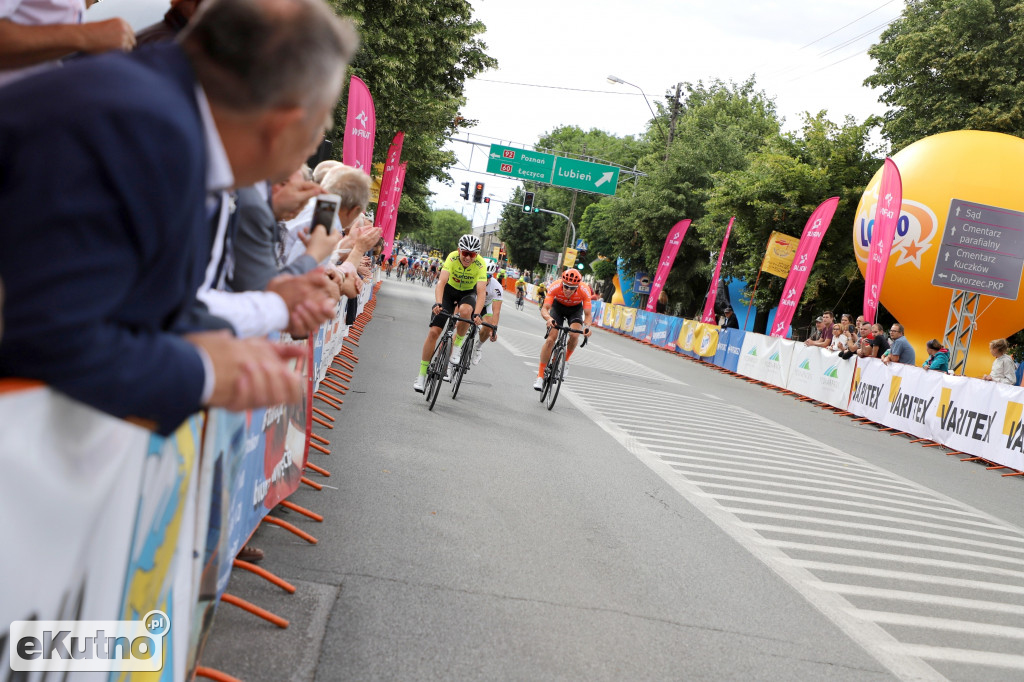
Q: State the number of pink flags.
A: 7